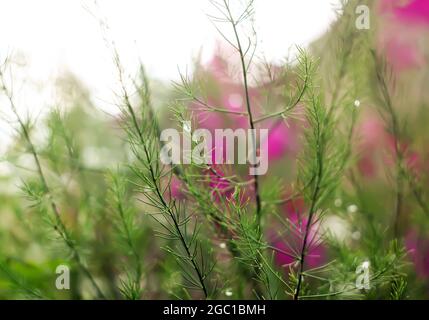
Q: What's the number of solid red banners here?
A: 0